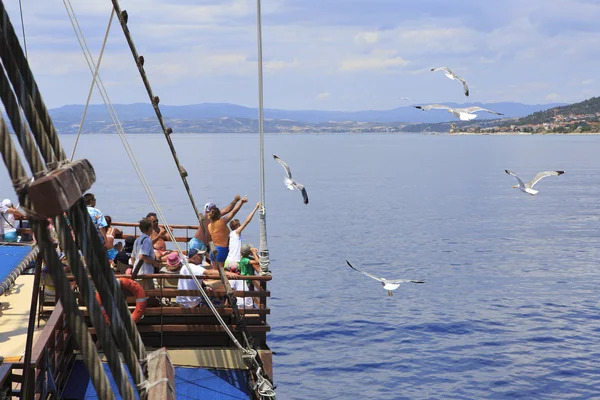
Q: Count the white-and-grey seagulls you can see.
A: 5